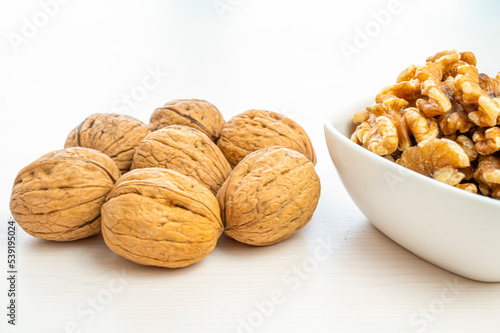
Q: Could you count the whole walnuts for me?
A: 7